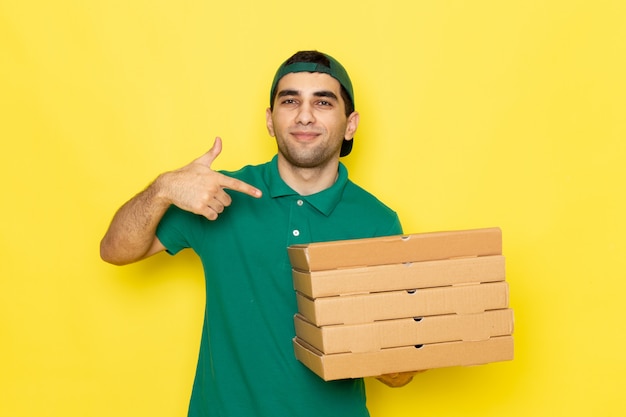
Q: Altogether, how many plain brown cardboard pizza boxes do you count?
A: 5